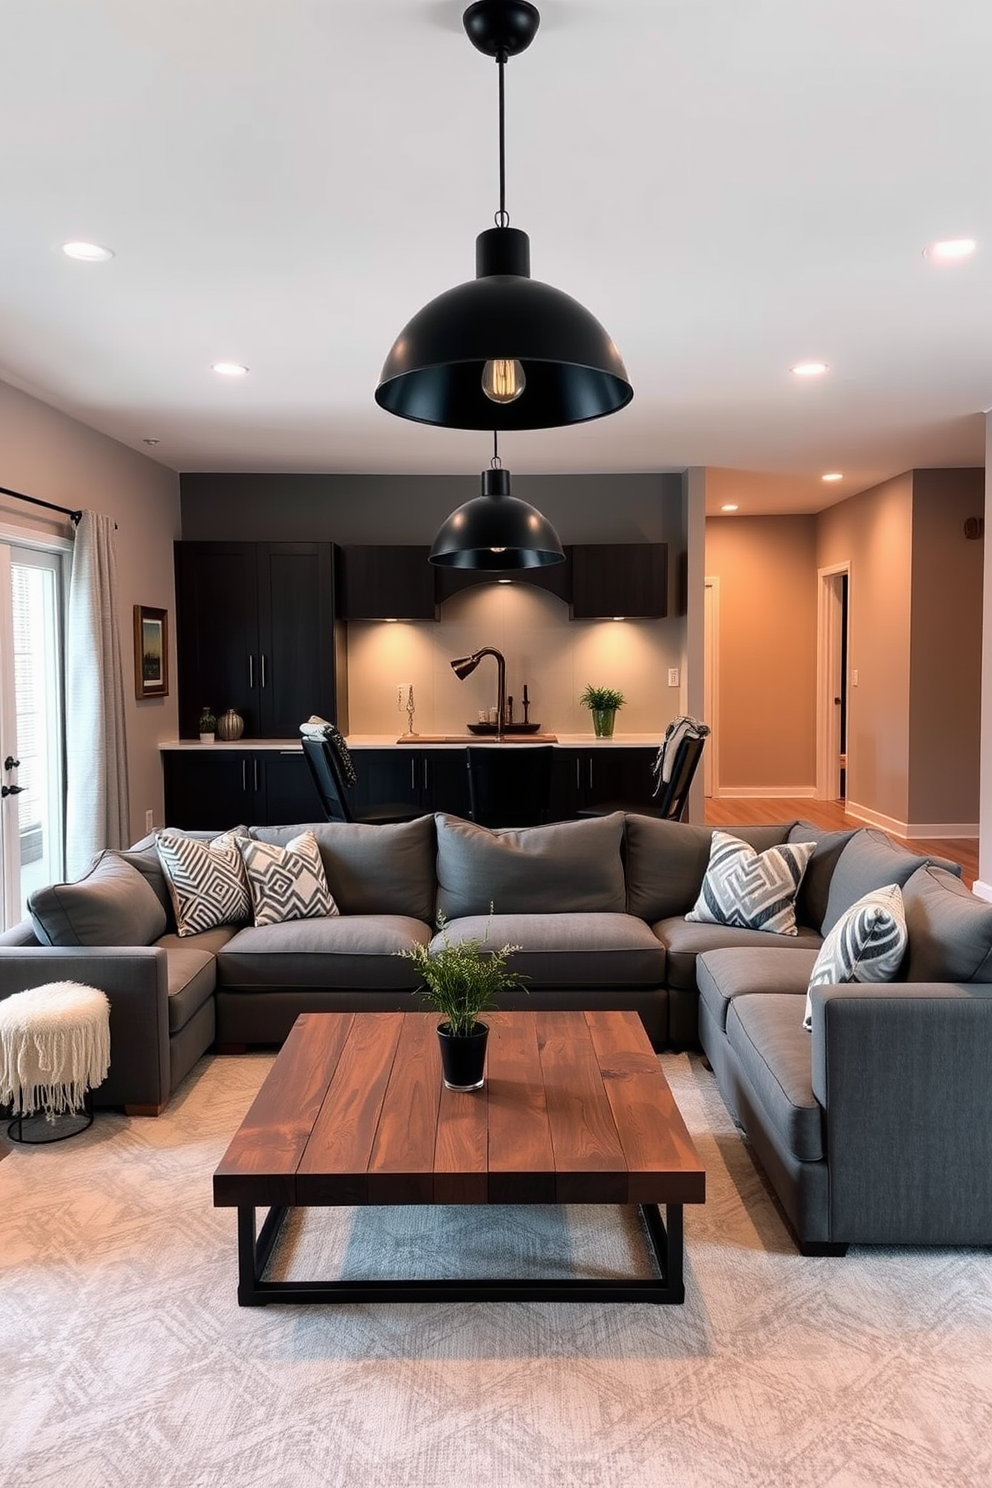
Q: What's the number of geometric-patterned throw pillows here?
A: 4